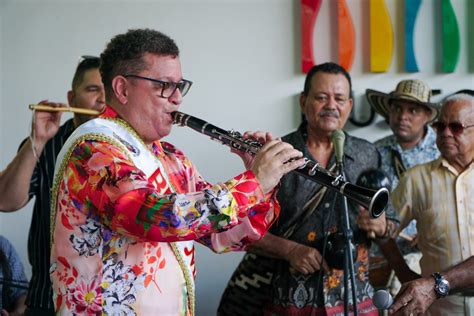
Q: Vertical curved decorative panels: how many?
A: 5